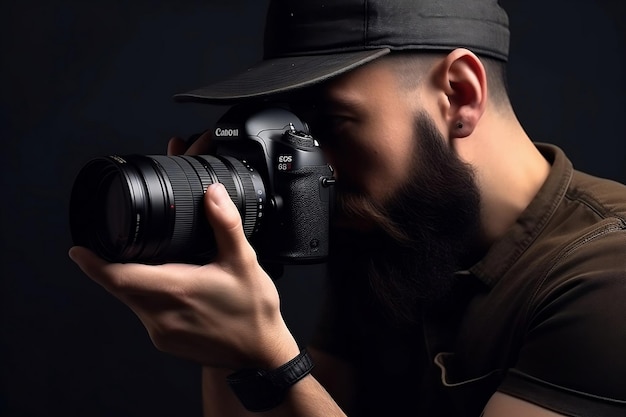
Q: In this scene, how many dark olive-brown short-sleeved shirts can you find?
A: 1